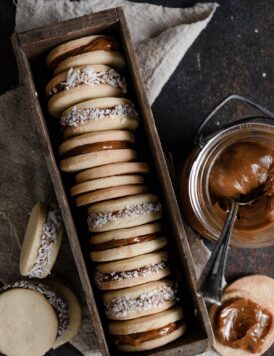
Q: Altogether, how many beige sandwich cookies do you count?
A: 11